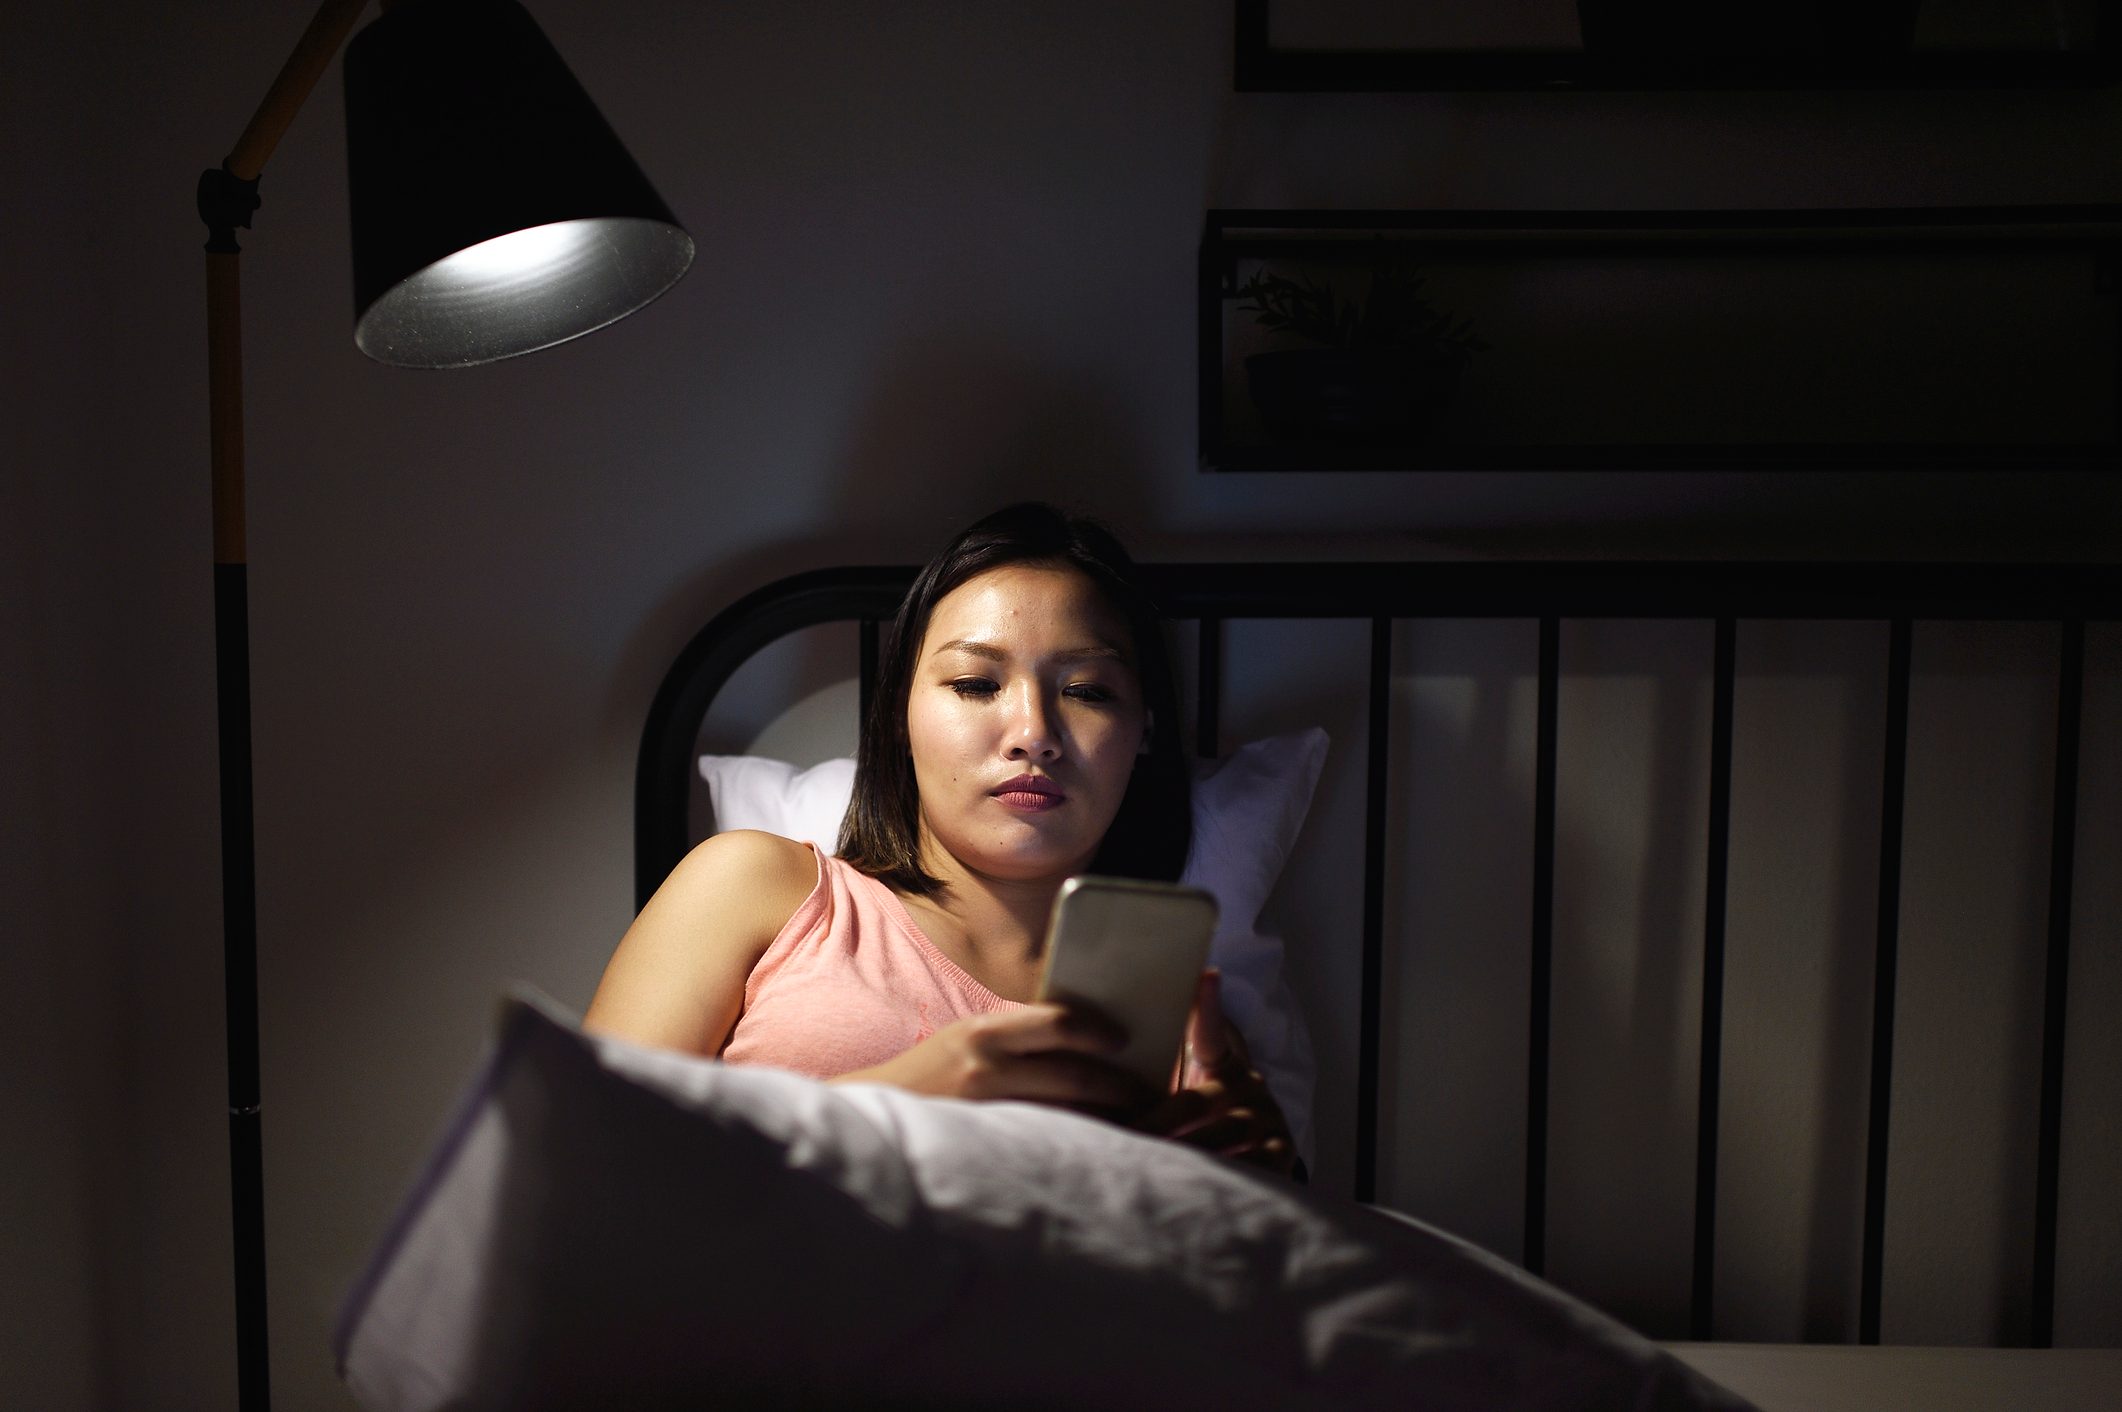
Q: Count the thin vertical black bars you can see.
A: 7